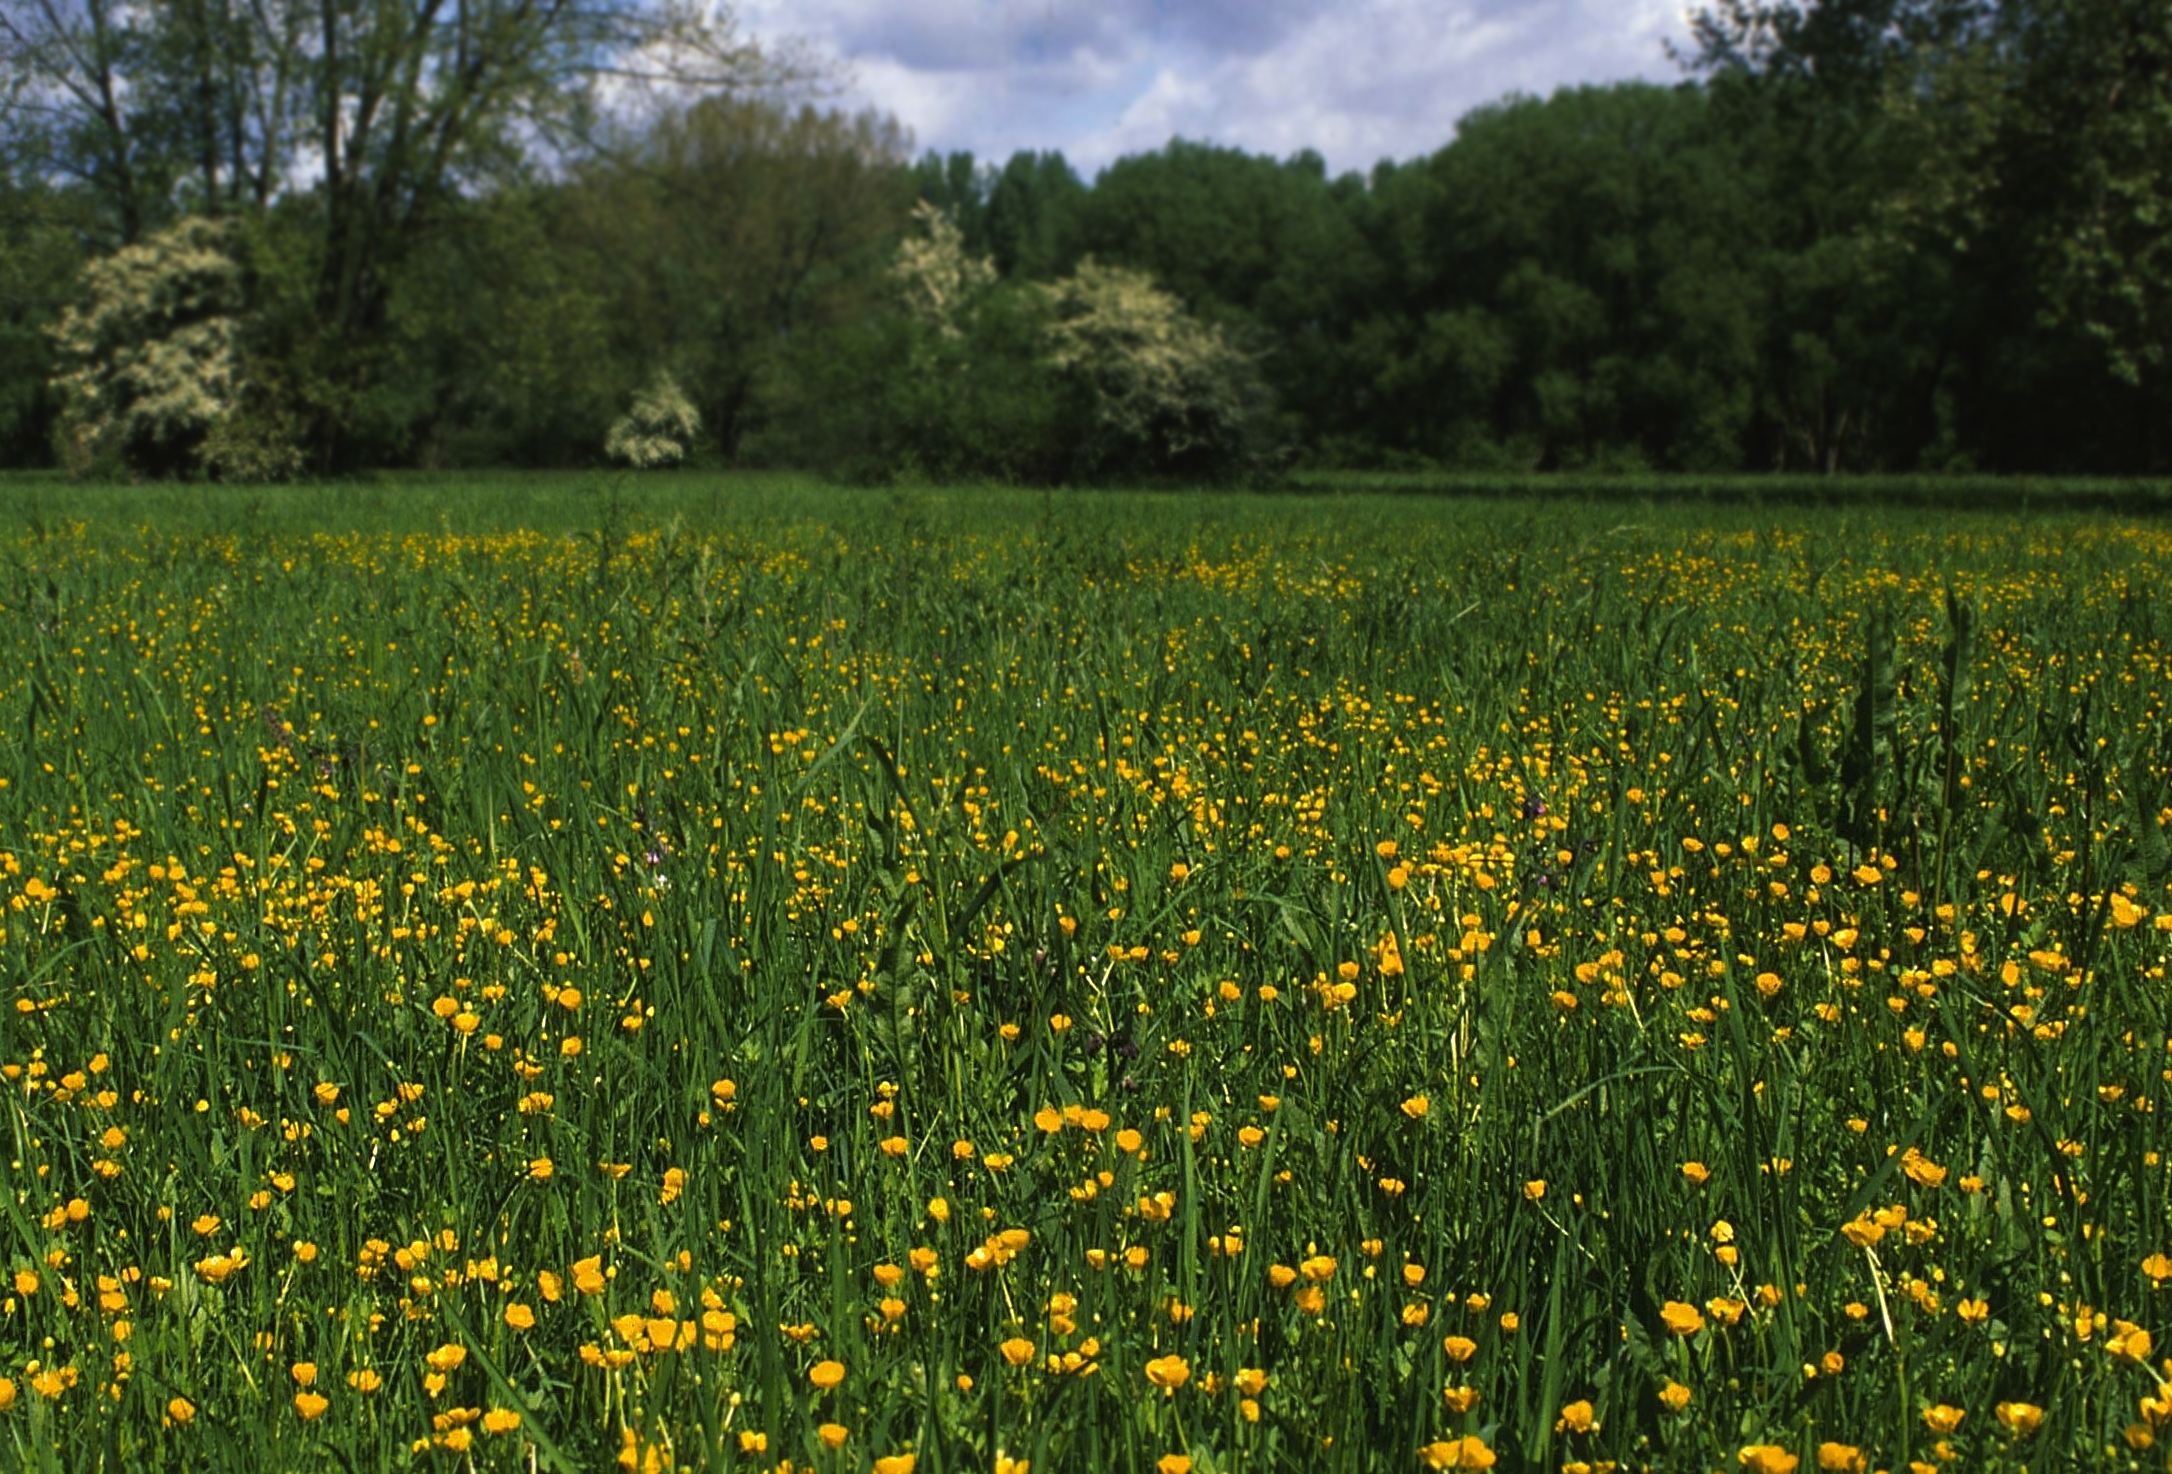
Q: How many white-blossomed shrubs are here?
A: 4